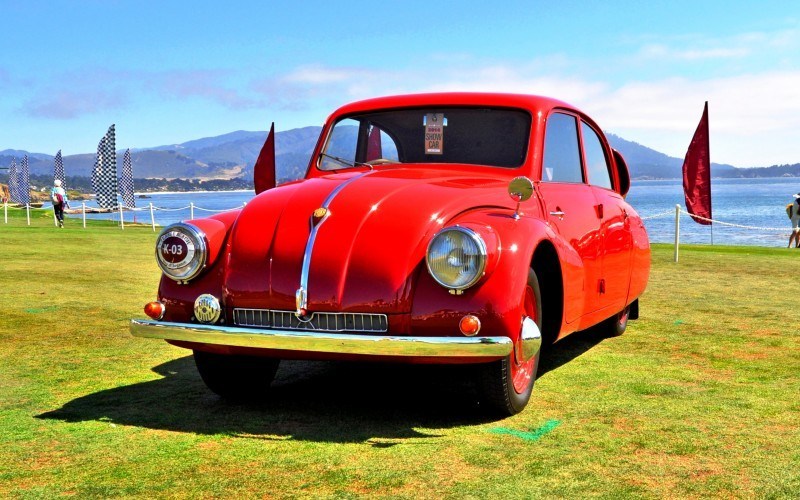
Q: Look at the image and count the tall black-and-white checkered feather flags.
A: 5